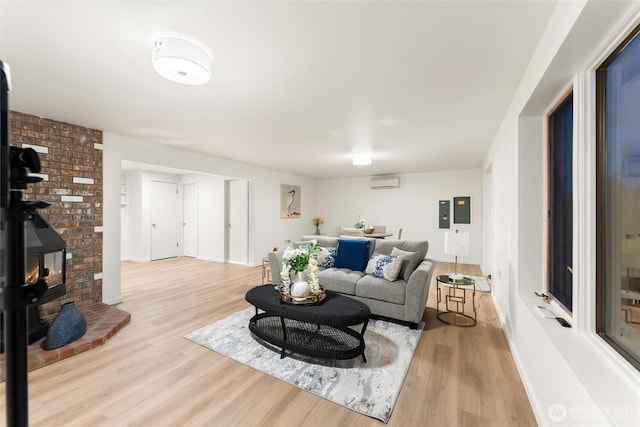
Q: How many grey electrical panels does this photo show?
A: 2